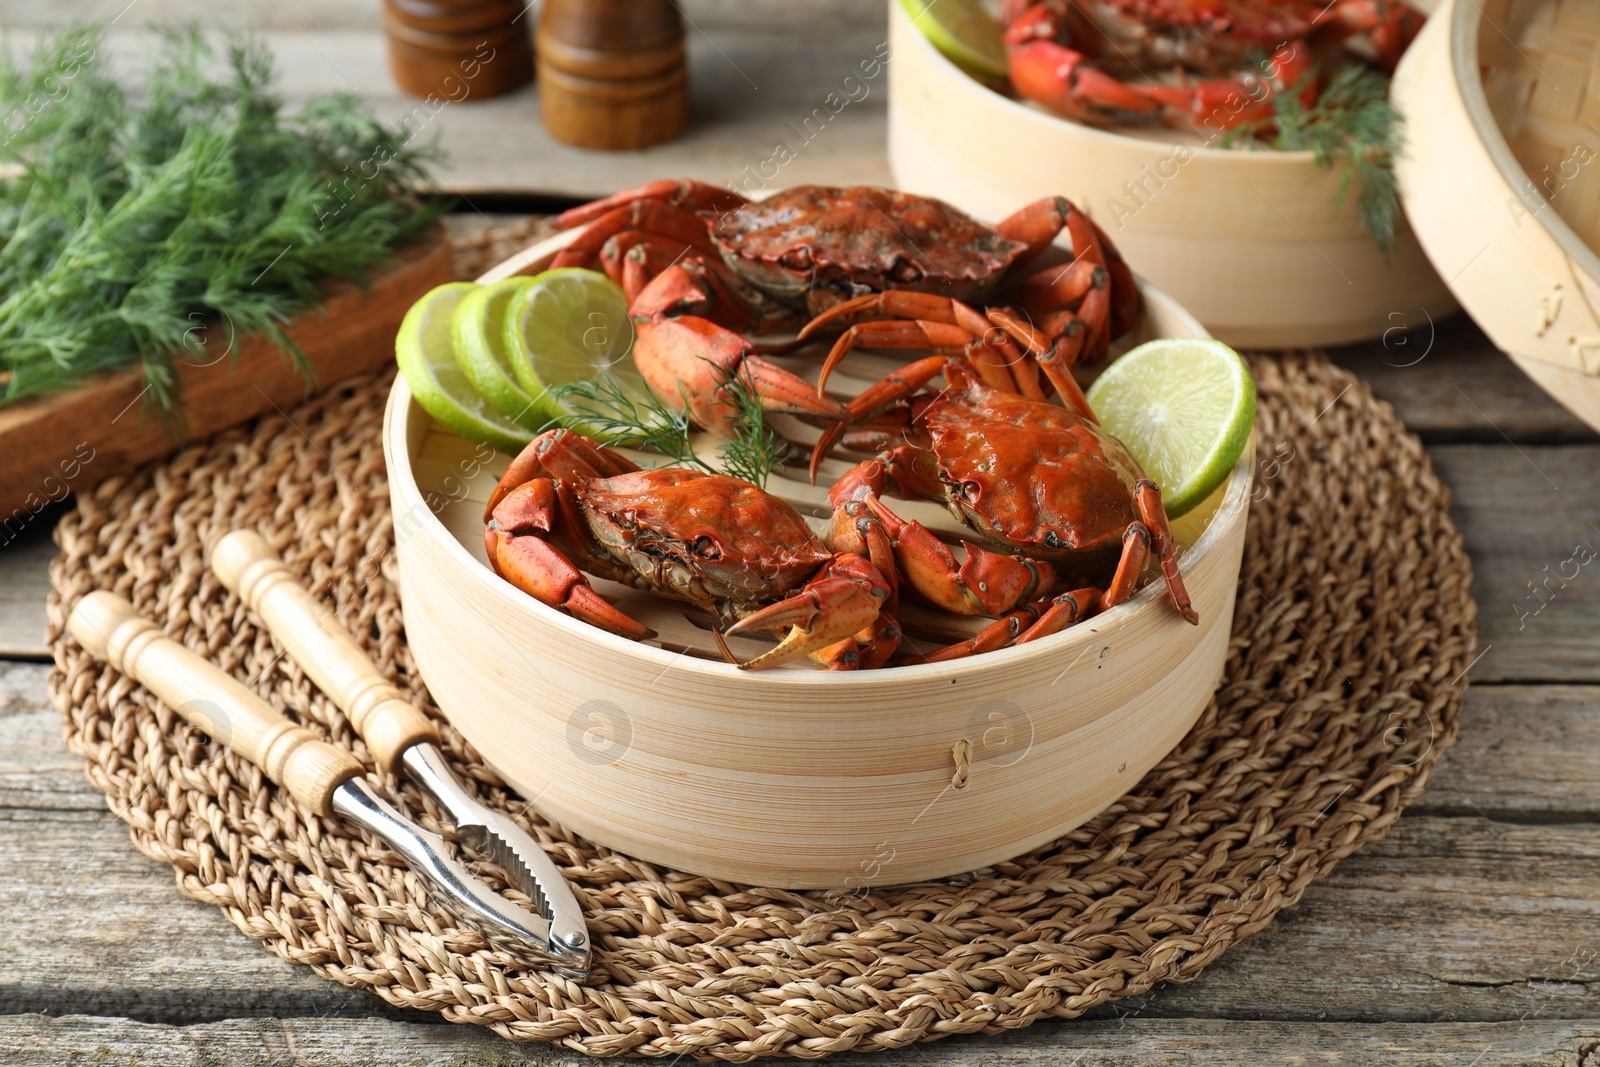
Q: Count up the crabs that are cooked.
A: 4